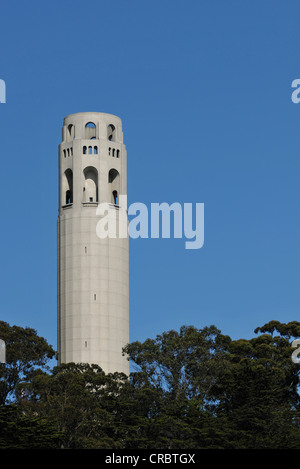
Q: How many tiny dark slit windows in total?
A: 3